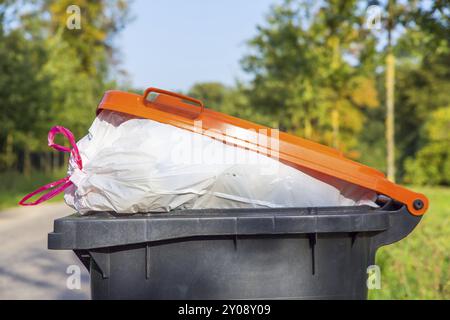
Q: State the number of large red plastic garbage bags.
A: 0